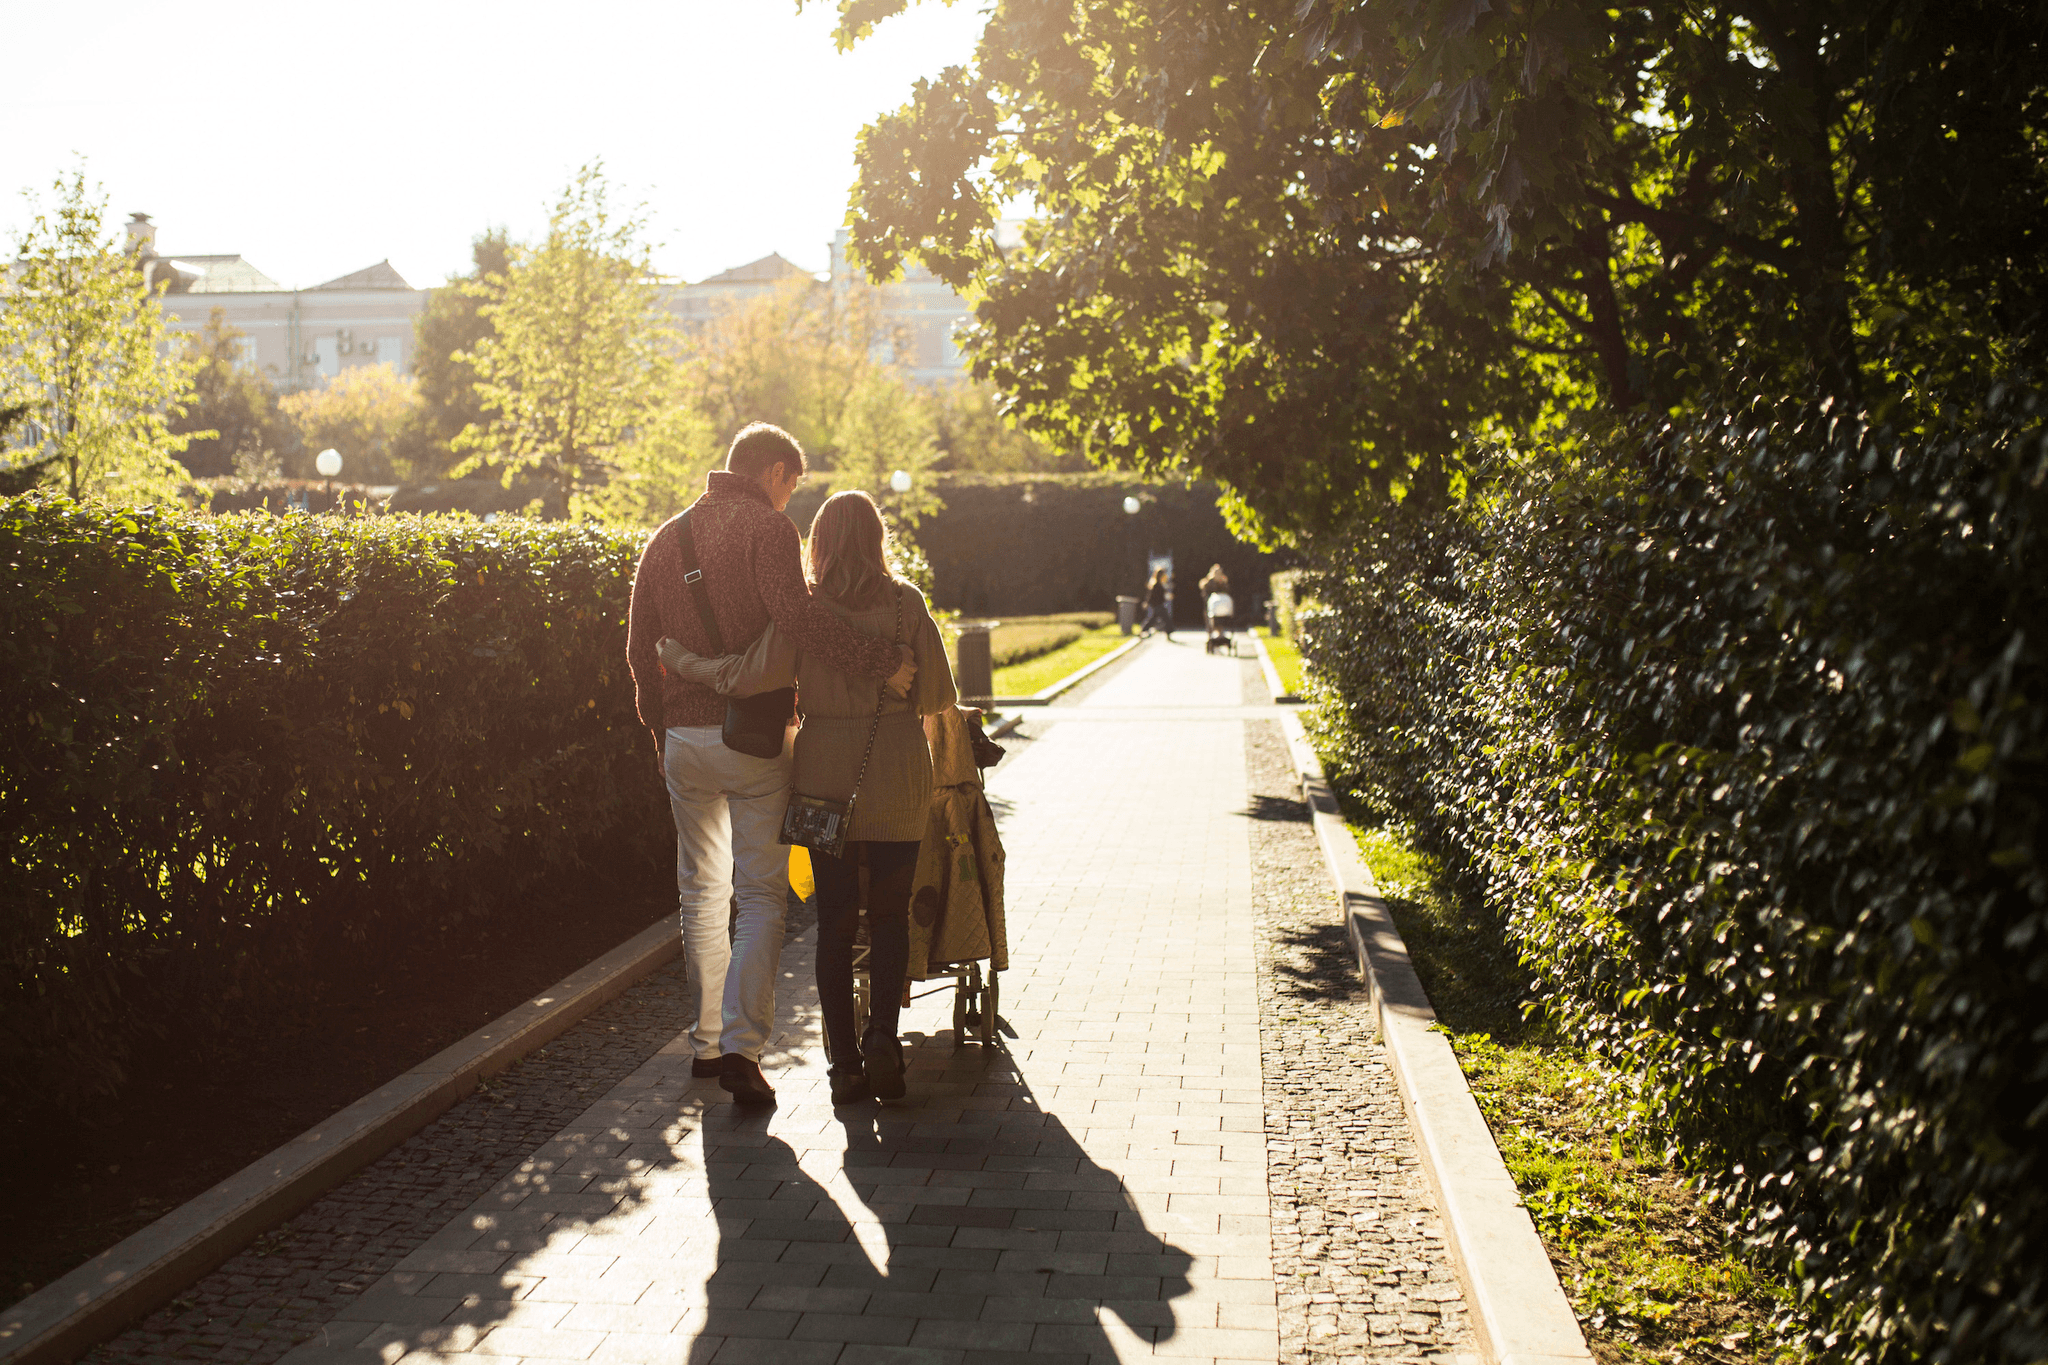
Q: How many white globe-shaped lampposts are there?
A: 3